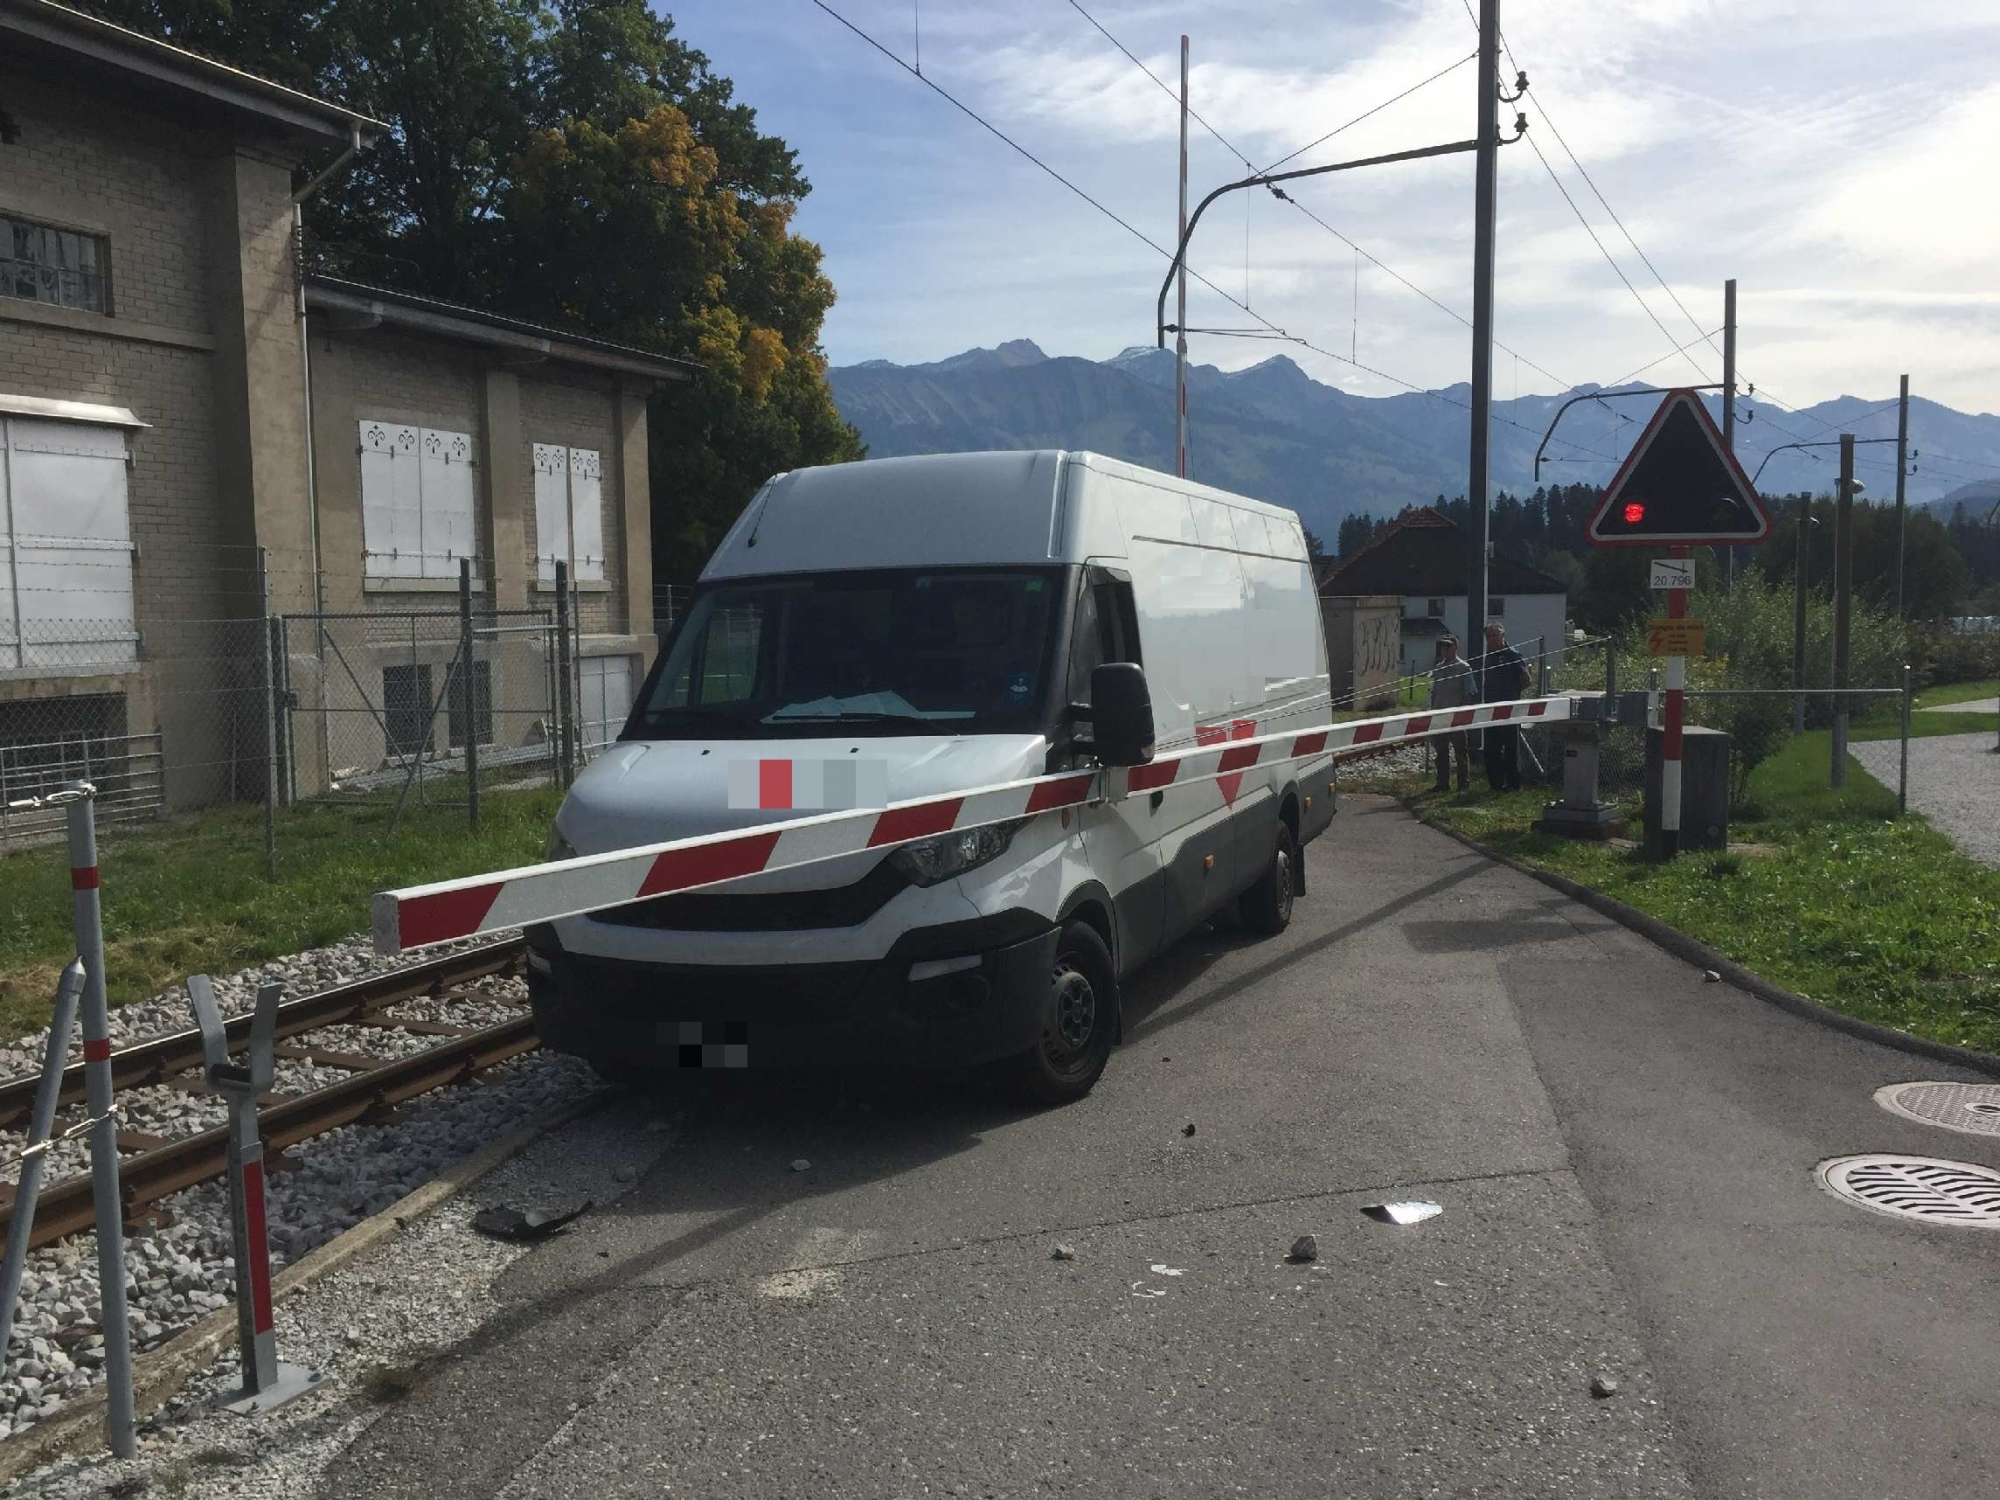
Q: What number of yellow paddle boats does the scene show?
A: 0